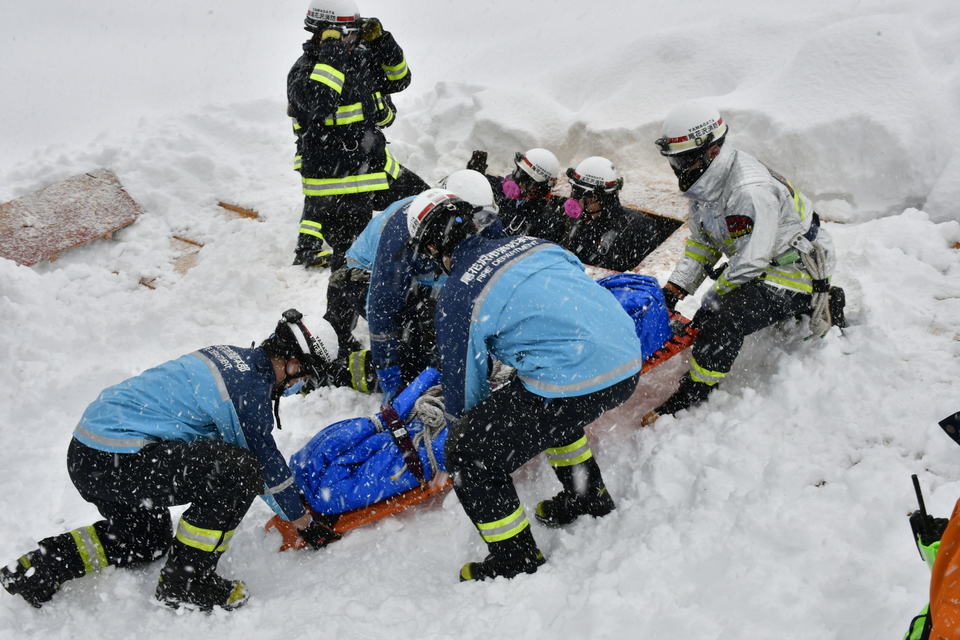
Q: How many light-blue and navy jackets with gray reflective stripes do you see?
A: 3